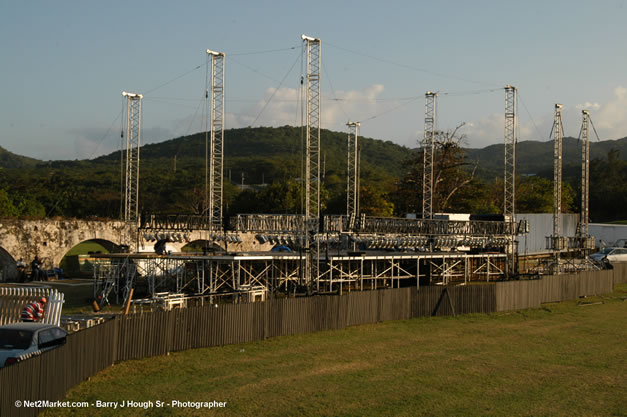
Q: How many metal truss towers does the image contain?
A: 8